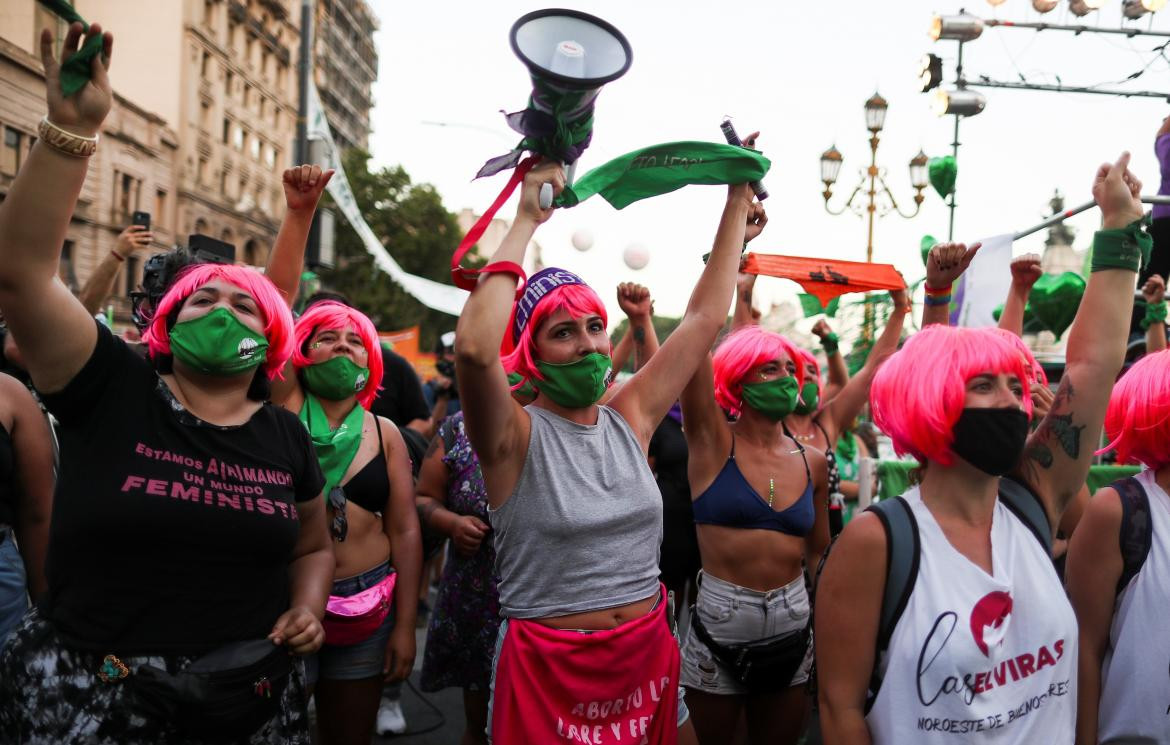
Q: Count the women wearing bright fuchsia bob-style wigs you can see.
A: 8